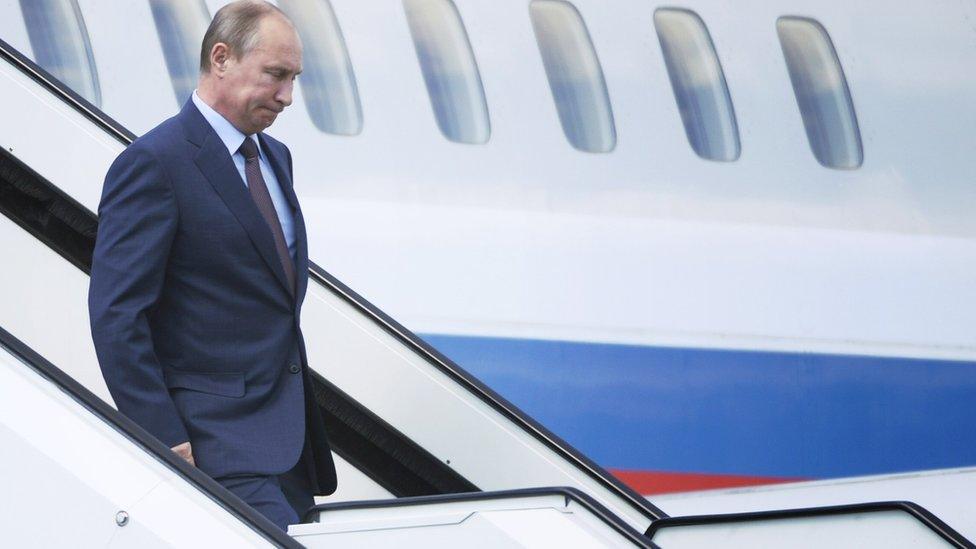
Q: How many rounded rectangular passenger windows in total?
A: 7